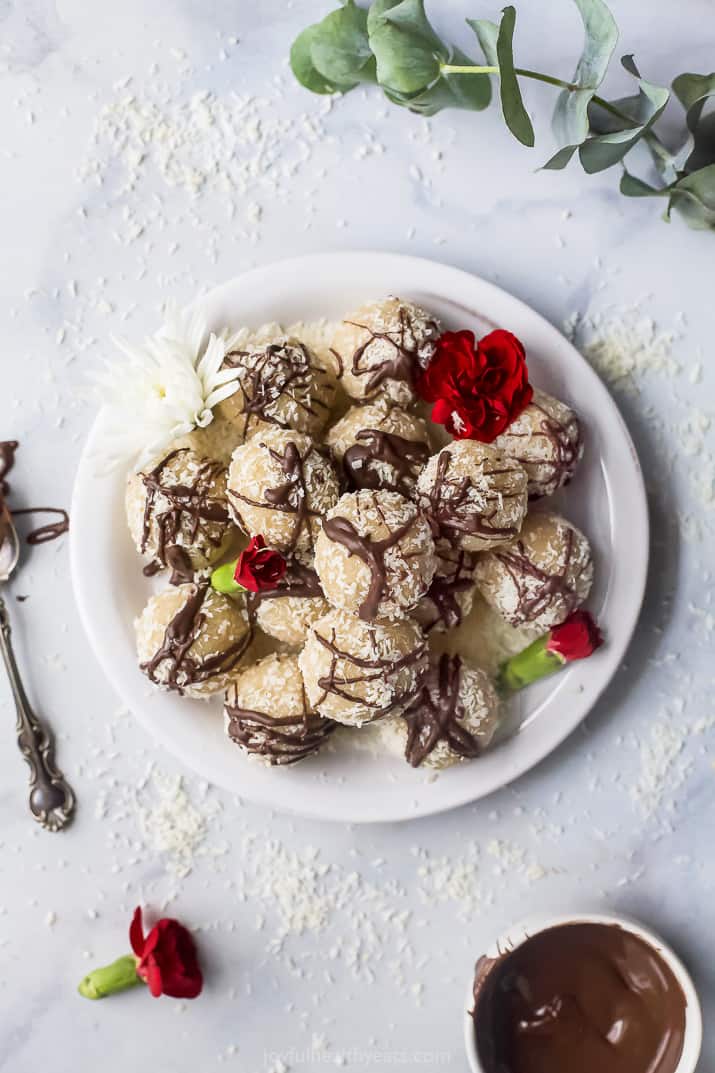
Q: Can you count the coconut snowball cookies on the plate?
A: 15